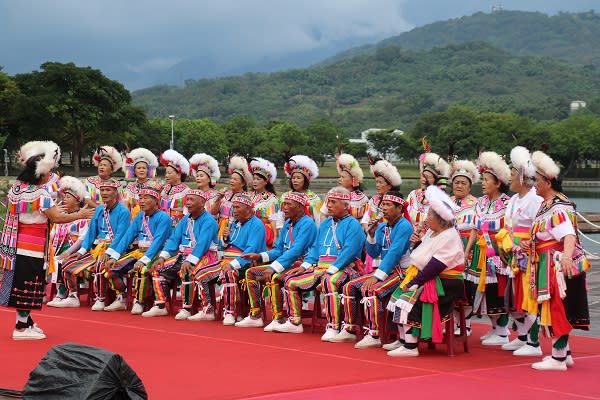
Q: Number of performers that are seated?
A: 9